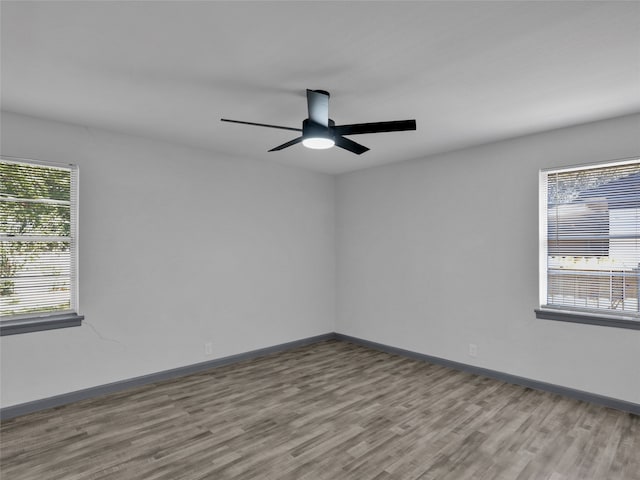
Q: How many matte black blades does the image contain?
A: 5